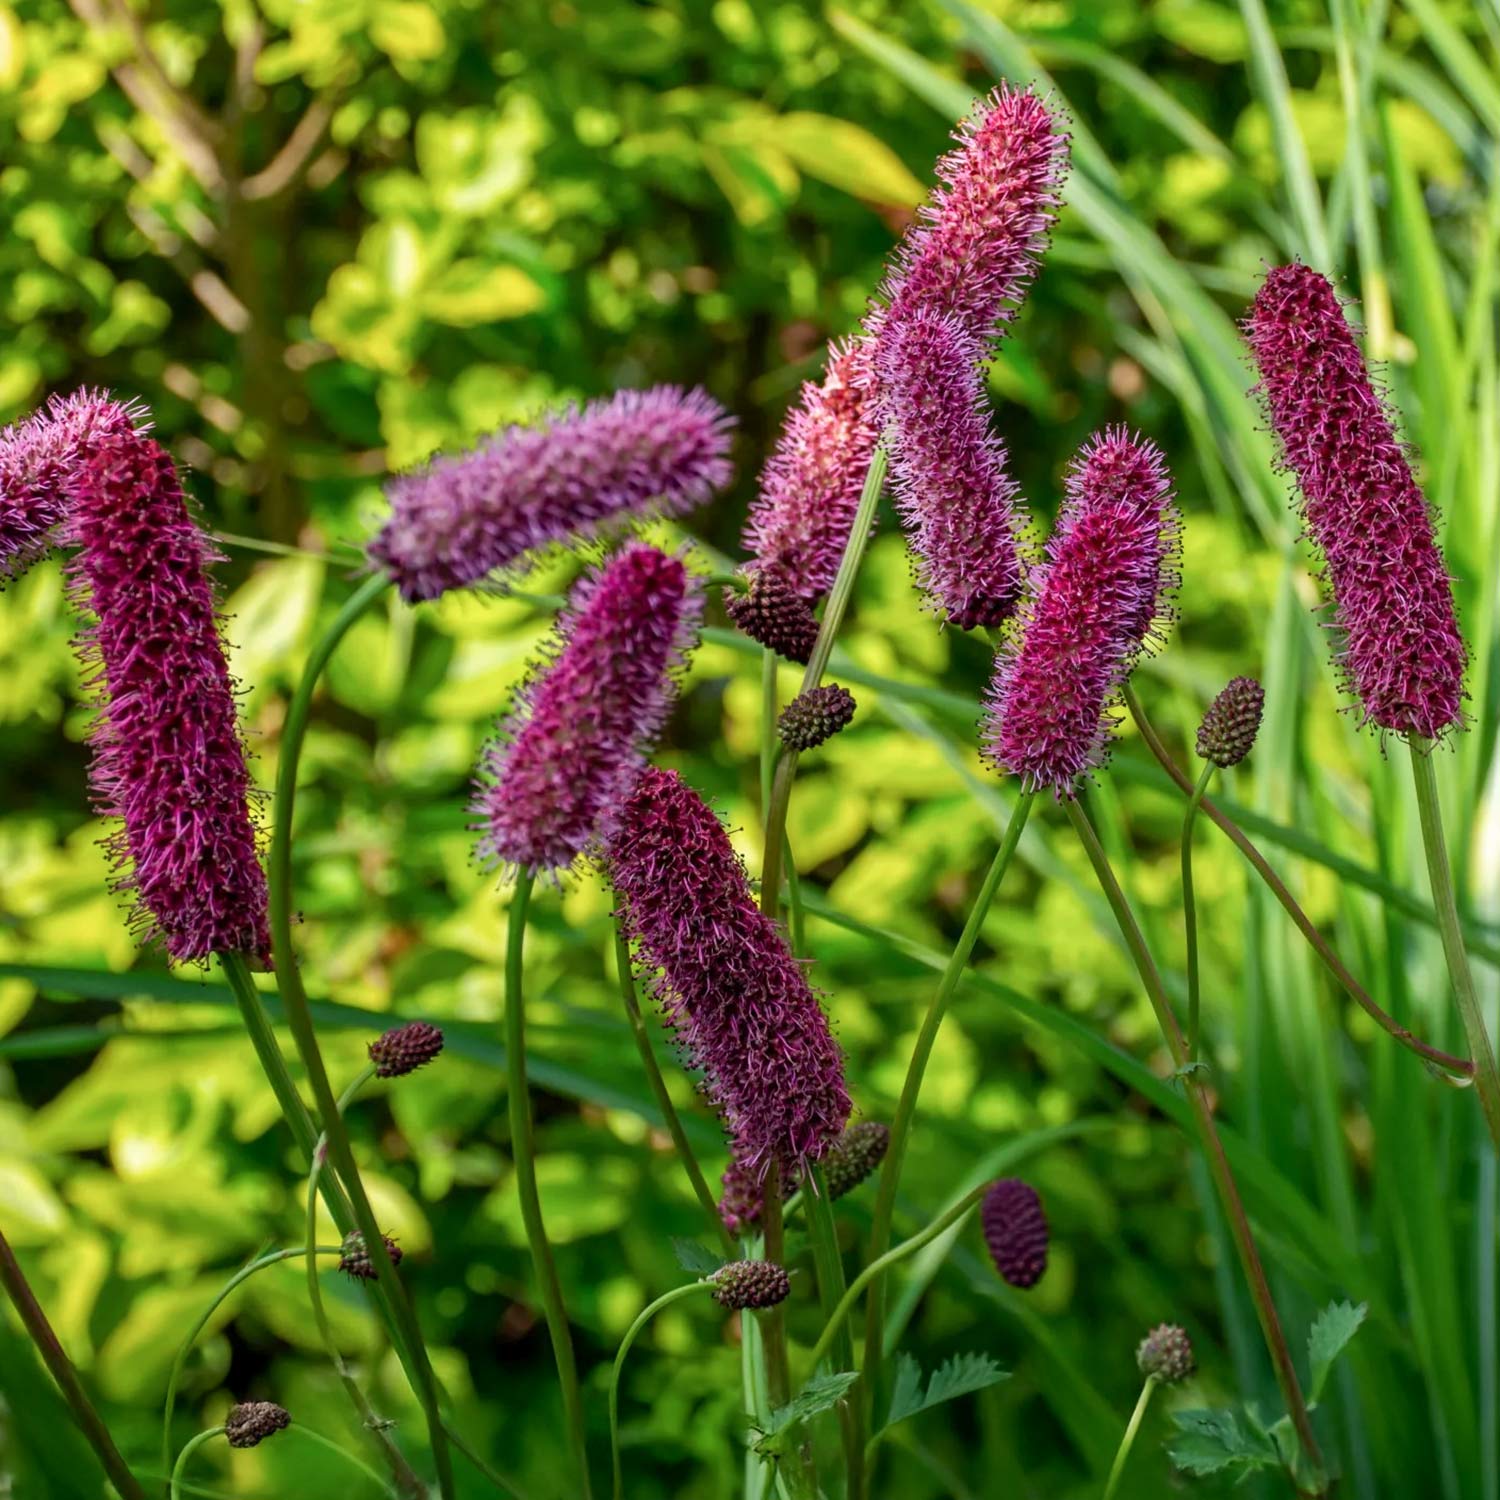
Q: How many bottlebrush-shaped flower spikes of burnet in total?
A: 11